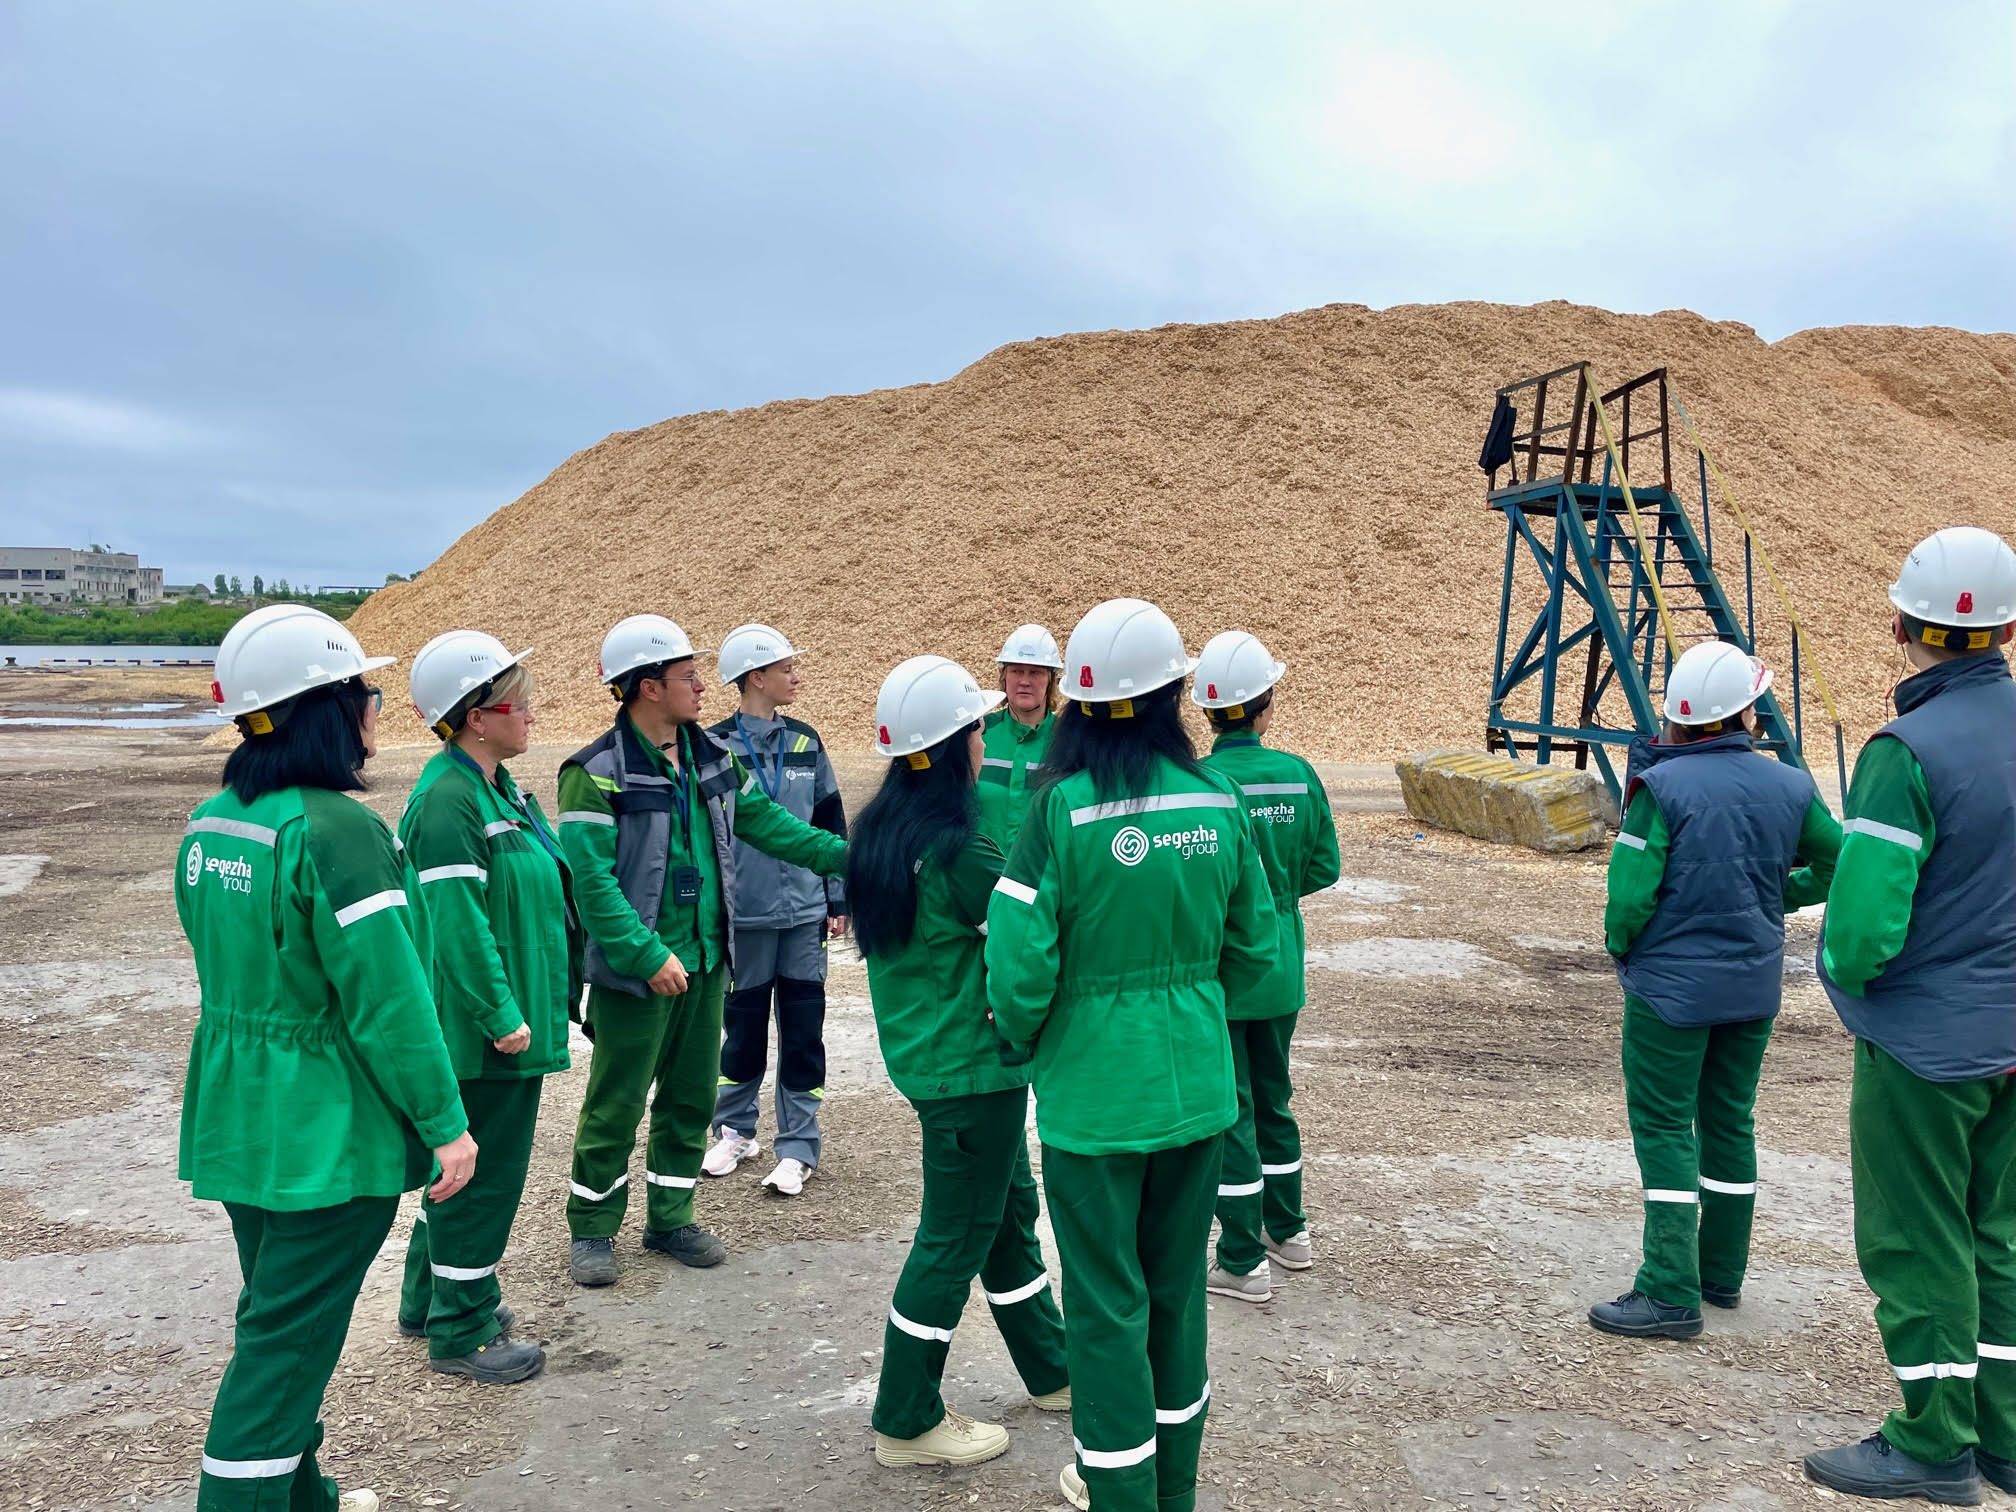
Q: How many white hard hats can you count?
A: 10